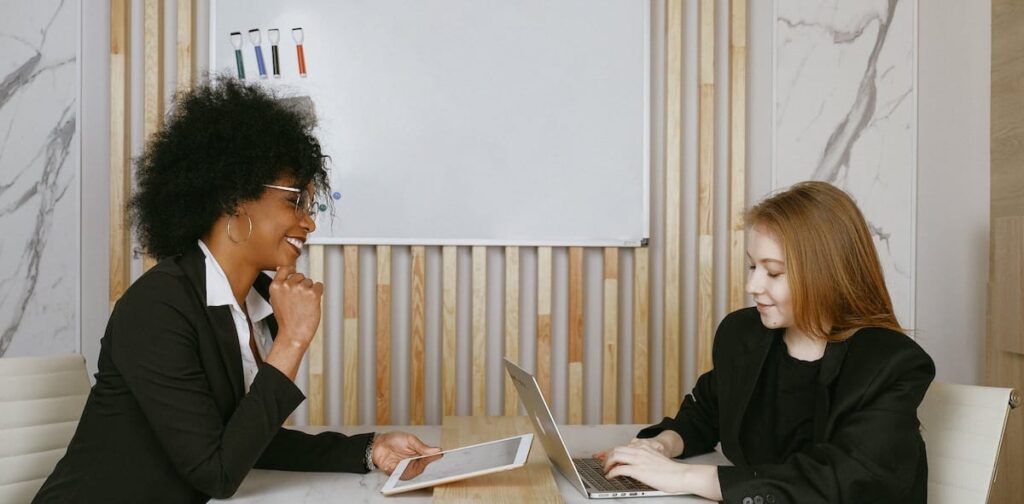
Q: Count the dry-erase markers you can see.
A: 4